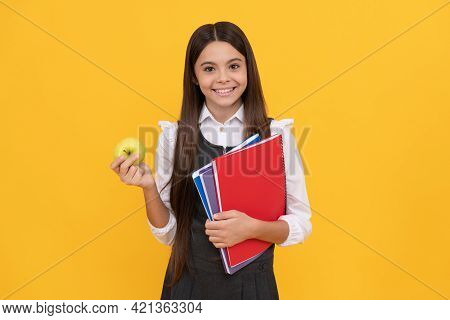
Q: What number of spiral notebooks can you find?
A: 1